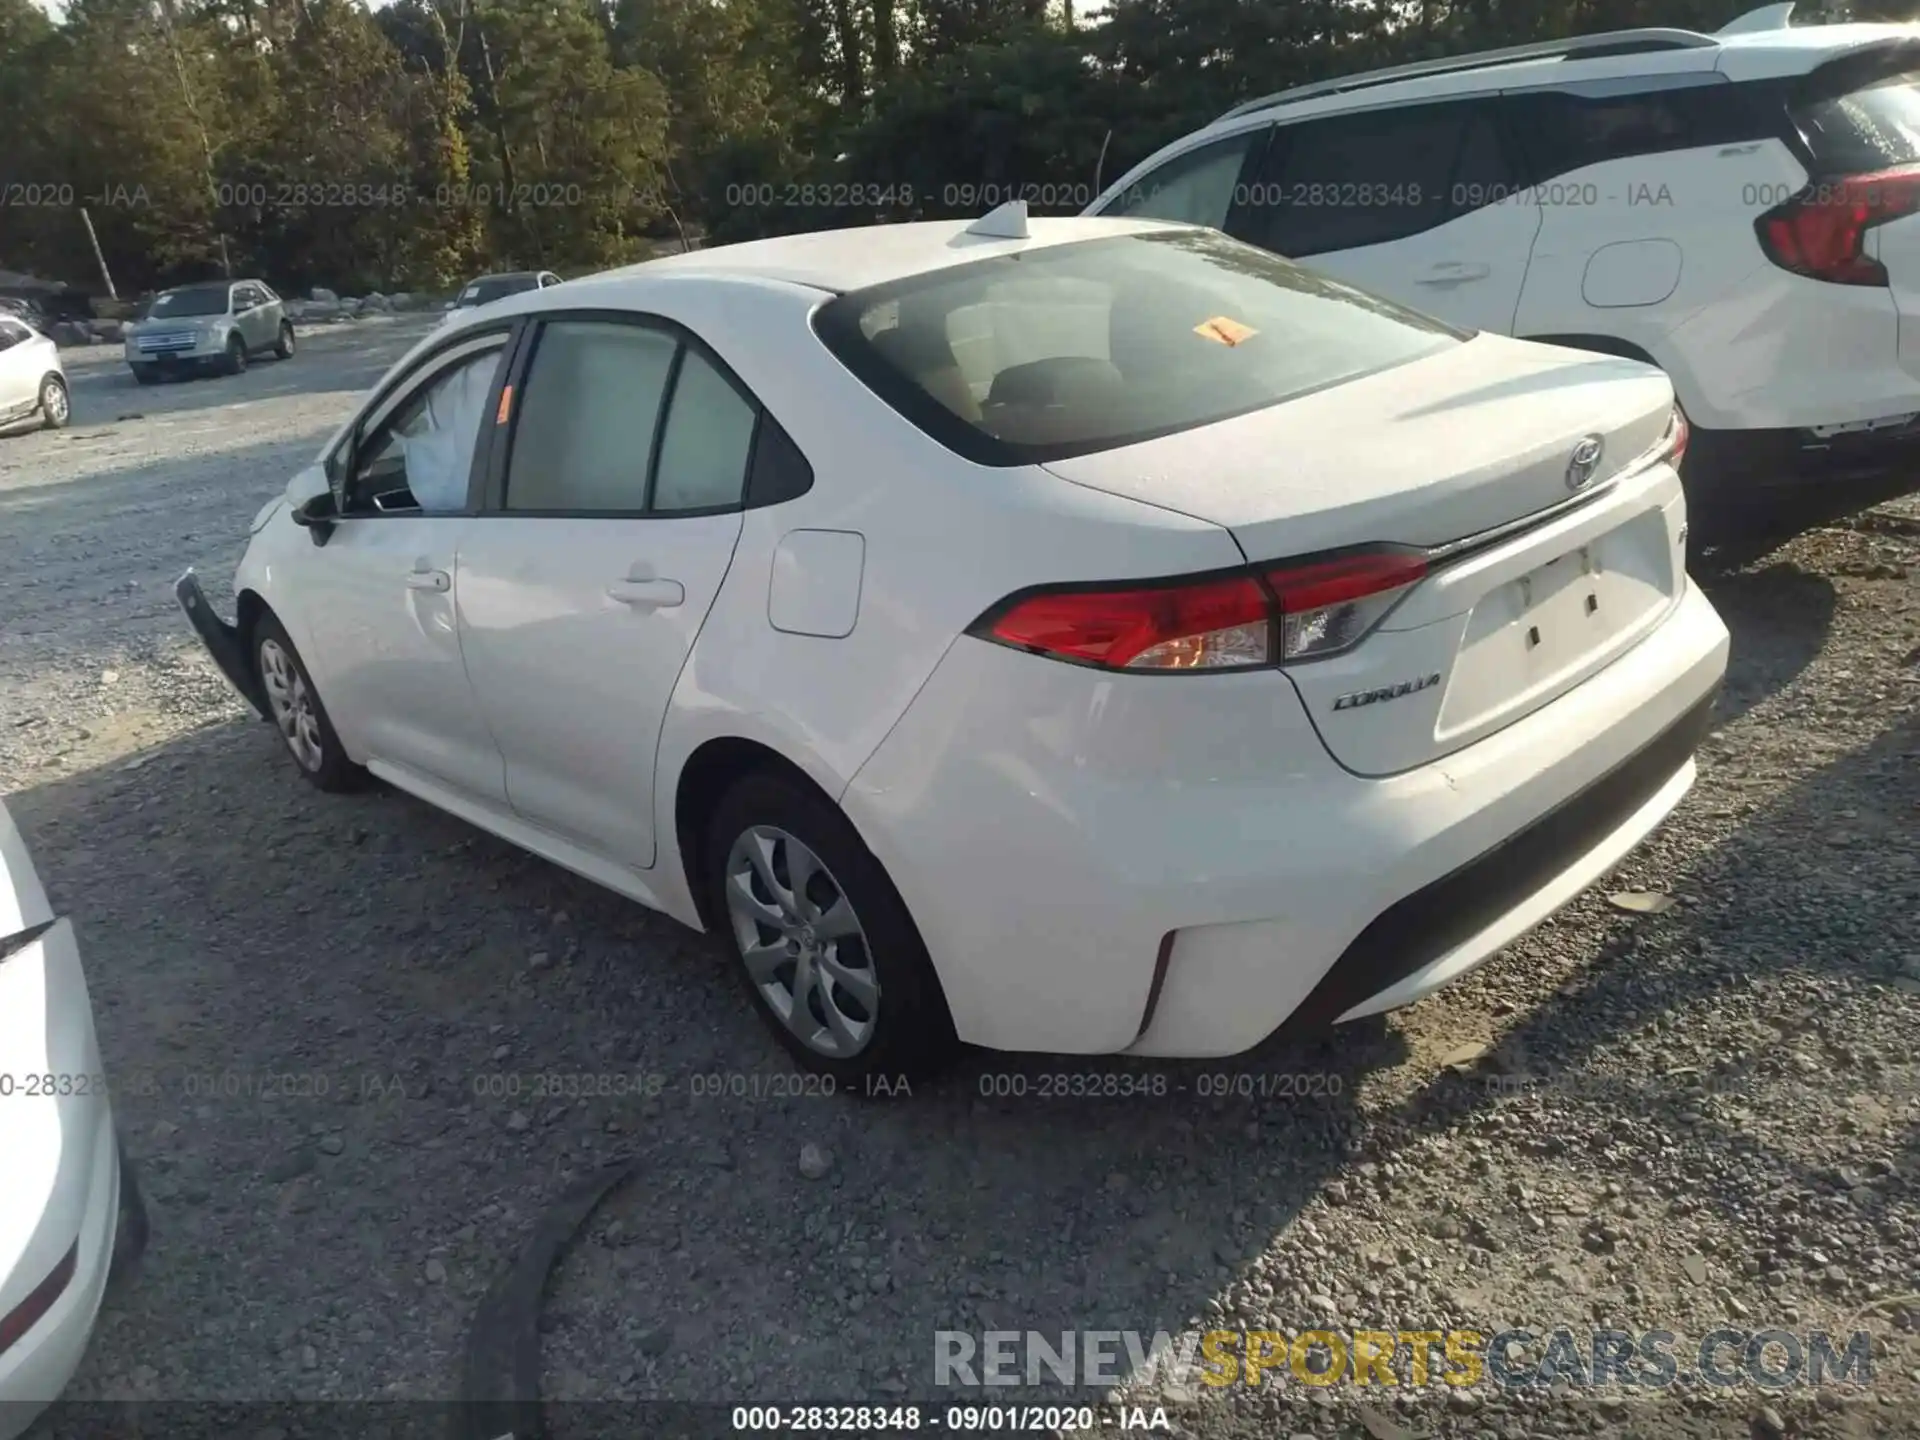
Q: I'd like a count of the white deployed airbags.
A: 1